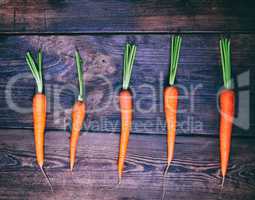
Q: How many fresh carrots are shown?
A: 5